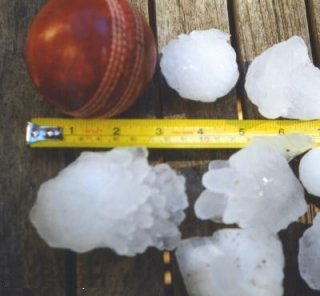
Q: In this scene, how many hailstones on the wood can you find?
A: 7